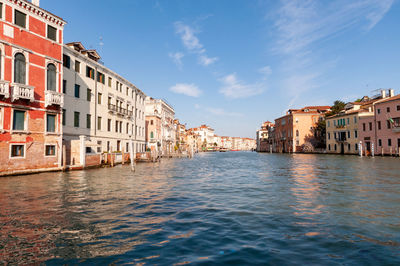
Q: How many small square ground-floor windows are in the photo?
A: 2